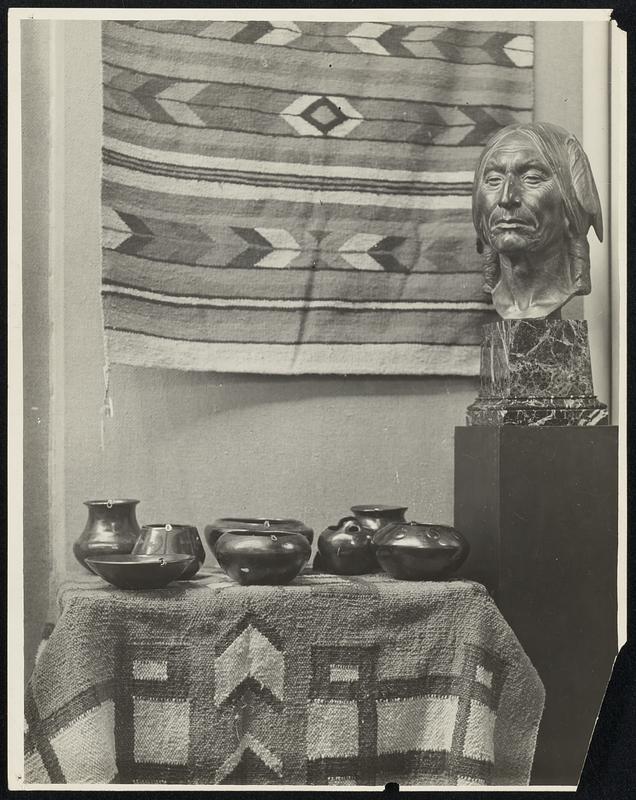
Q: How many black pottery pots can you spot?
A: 8